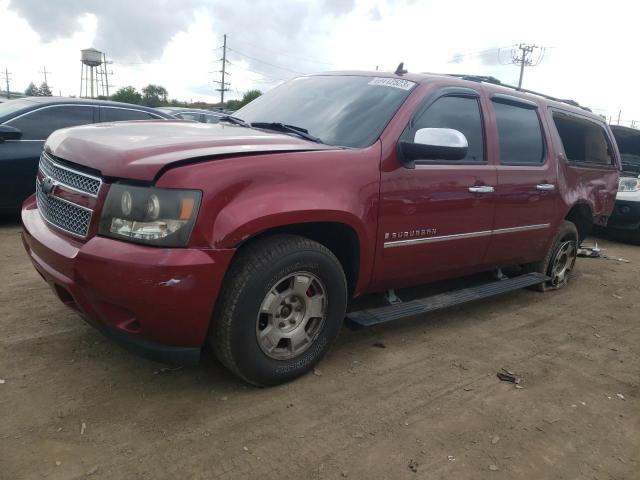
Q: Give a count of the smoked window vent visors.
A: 2